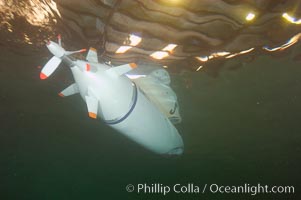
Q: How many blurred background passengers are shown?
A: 0